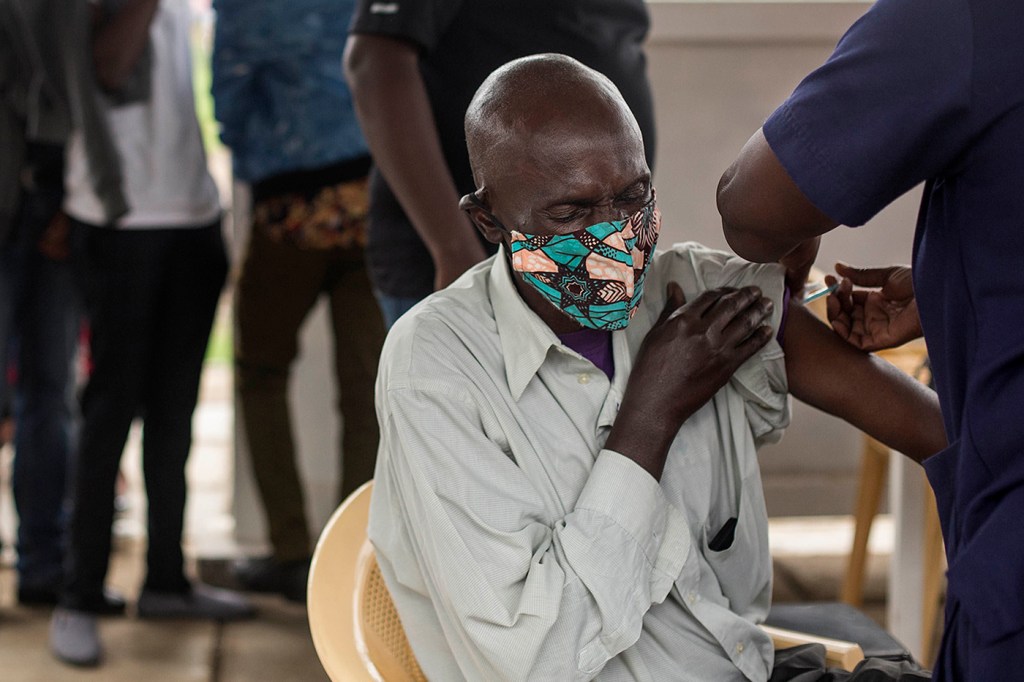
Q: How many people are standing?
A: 5